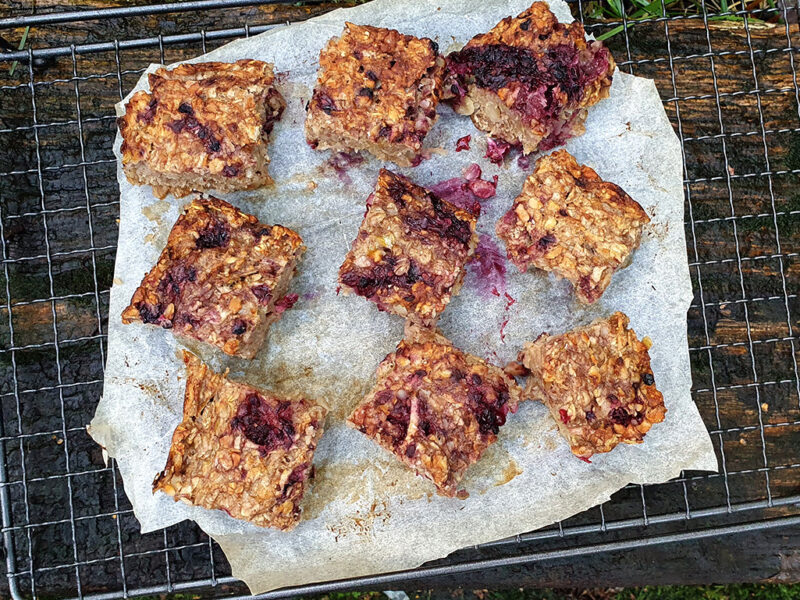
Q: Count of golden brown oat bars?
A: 9